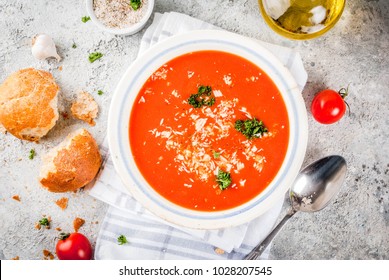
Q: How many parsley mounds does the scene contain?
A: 3